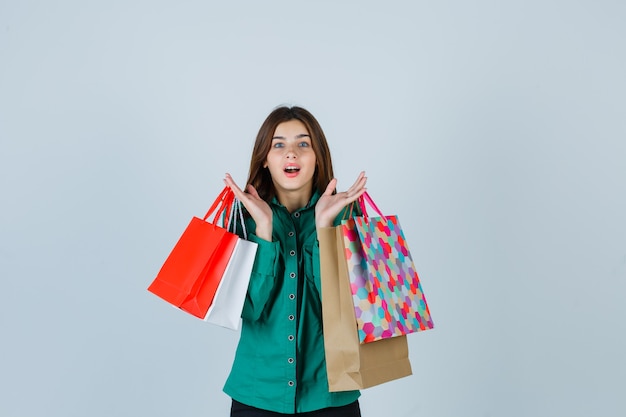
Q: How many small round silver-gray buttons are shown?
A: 9